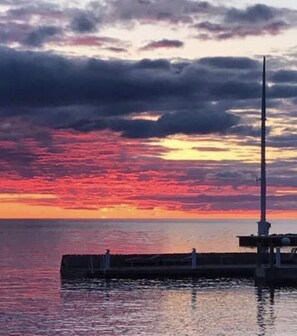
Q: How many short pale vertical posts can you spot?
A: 3